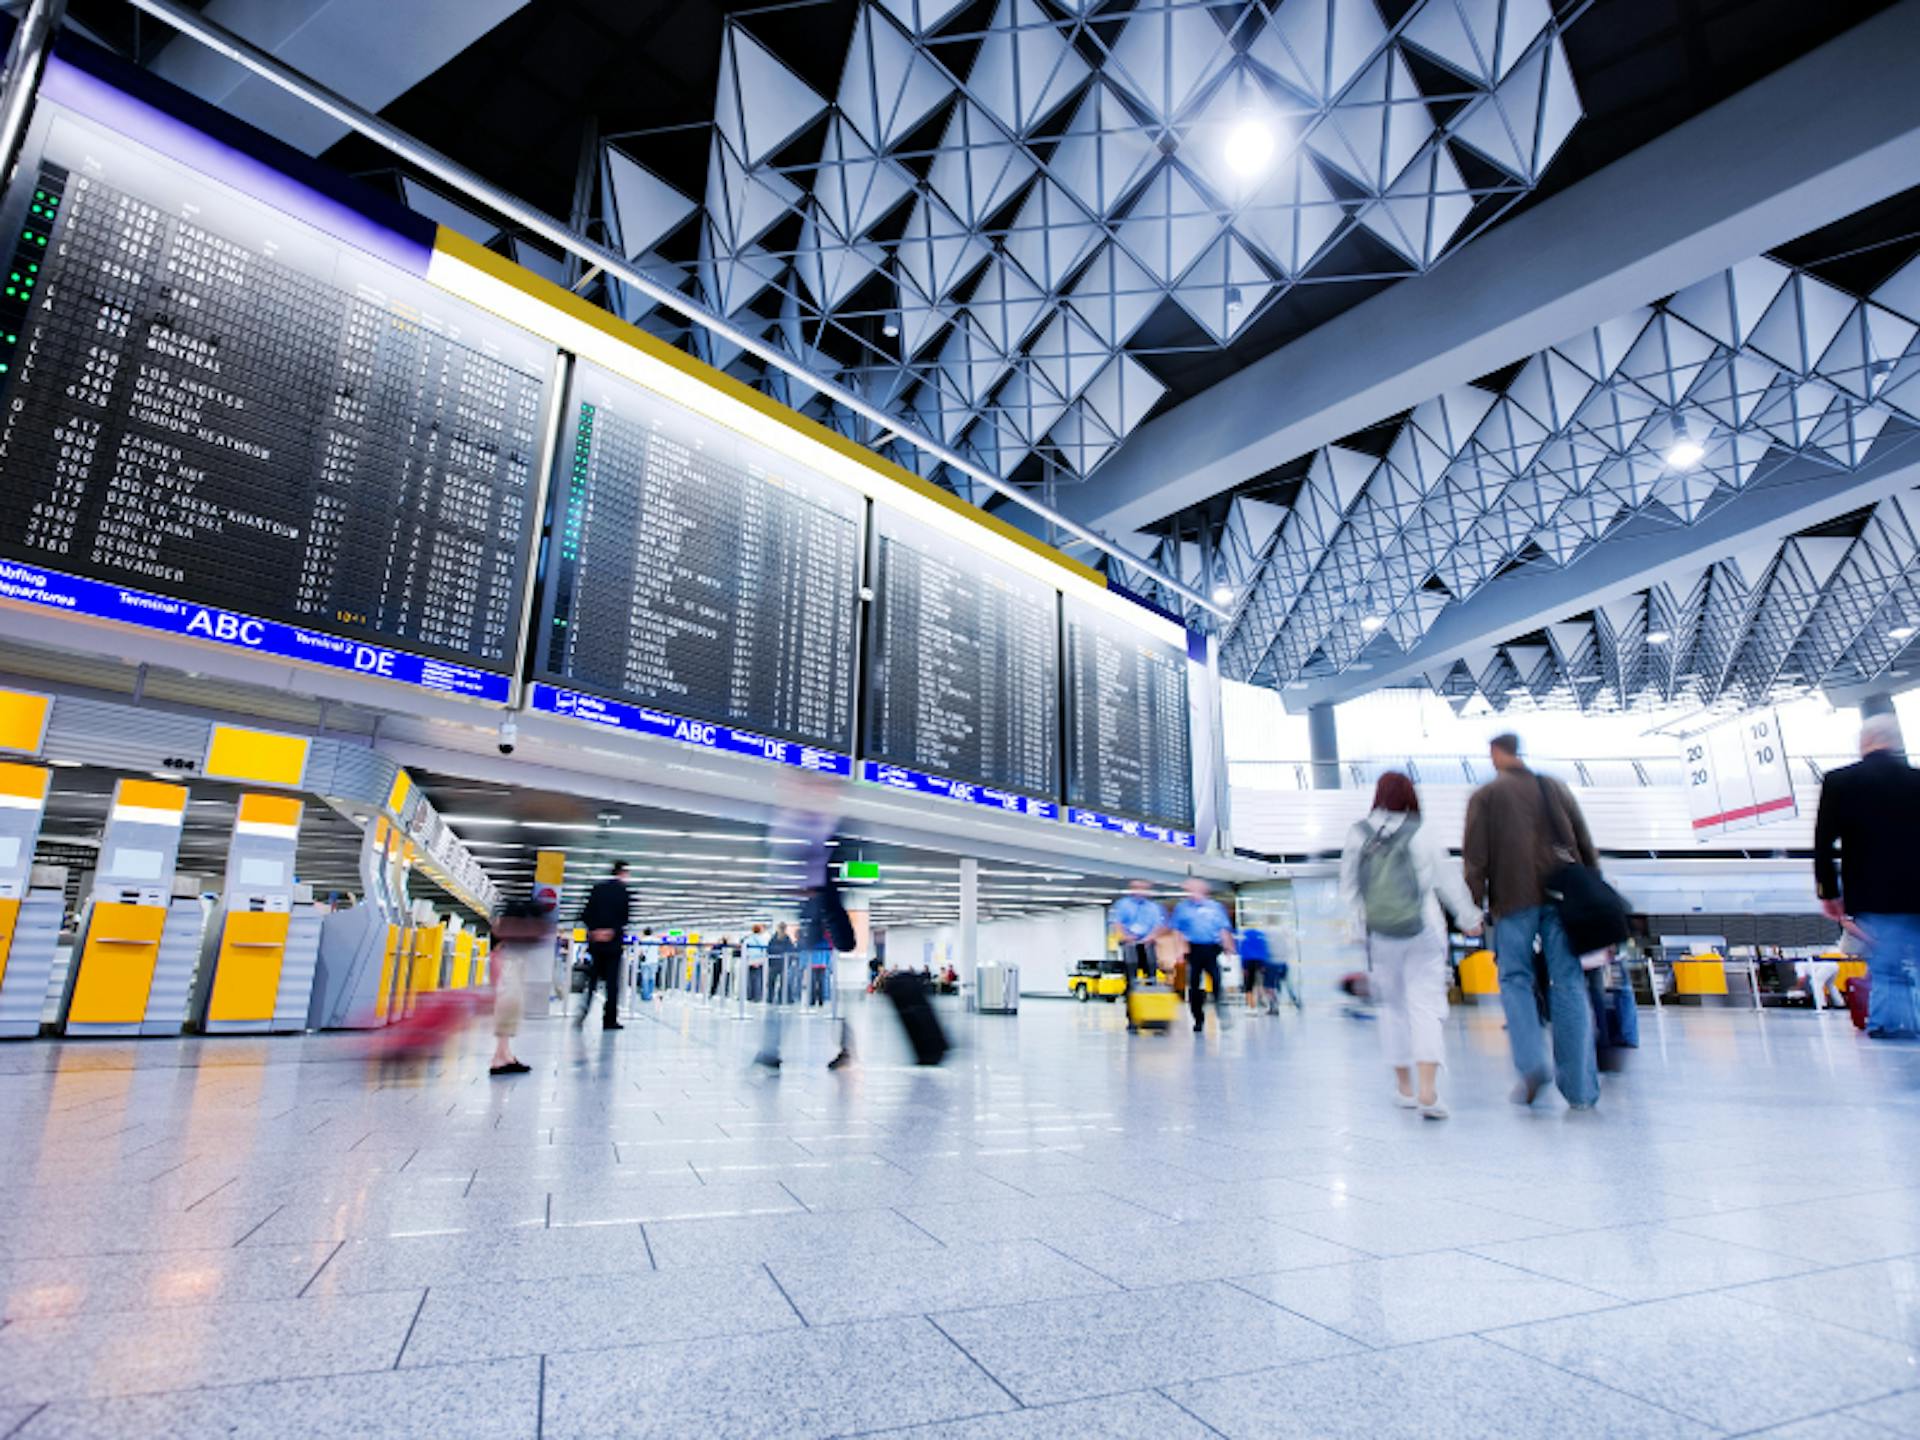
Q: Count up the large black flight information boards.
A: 4